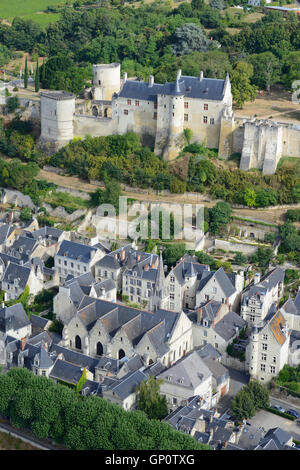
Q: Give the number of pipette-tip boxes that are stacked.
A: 0